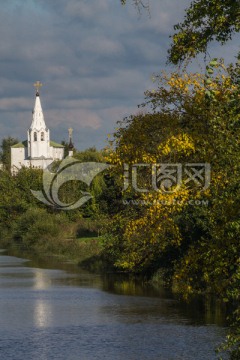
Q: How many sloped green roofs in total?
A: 2